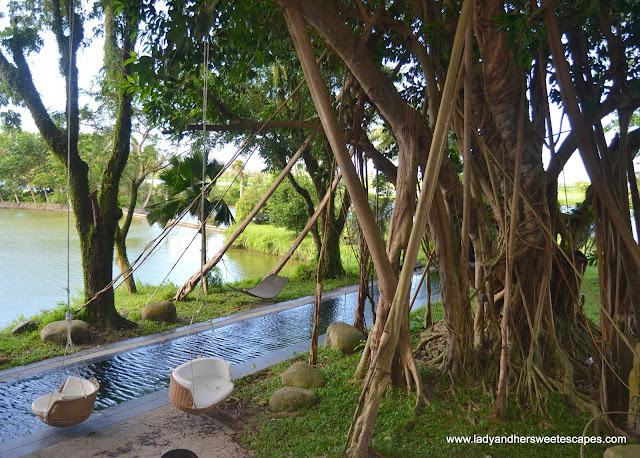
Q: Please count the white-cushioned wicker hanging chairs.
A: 2